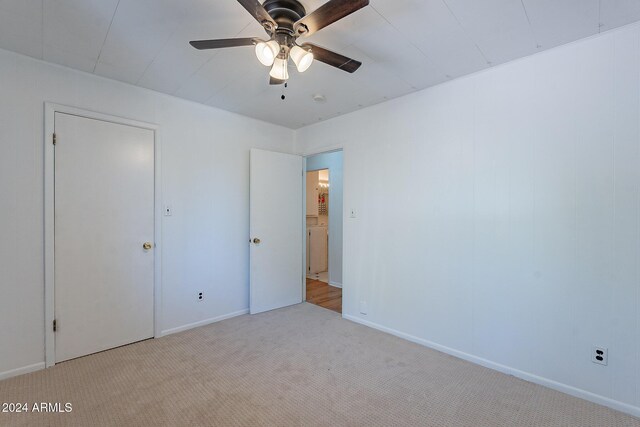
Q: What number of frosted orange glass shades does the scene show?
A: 0